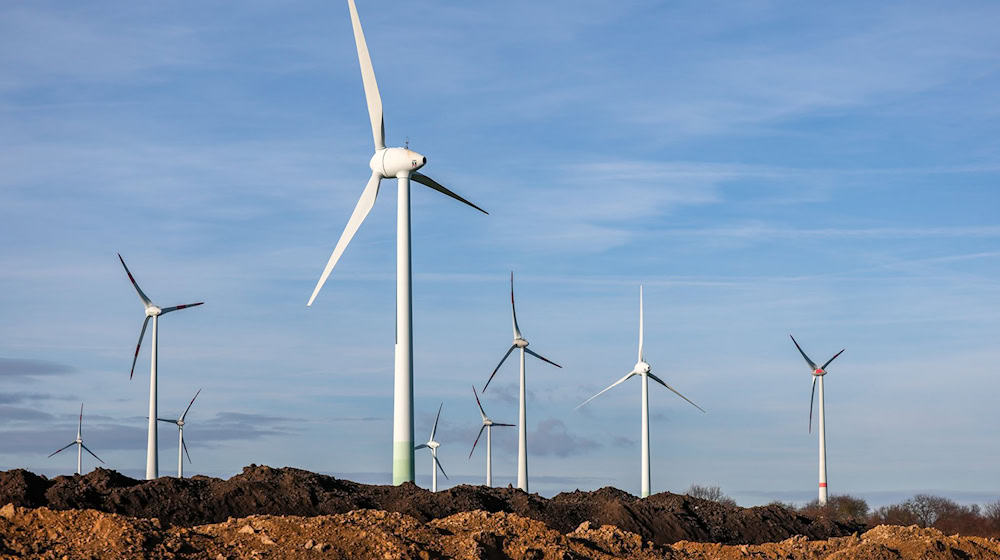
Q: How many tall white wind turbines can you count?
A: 9